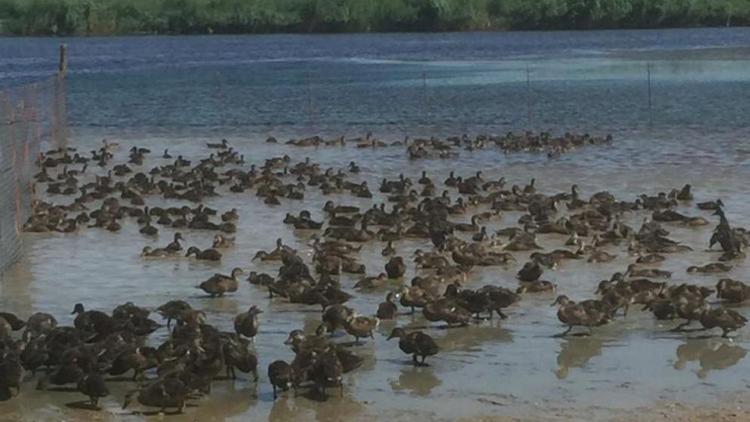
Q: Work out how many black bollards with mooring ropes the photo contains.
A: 0